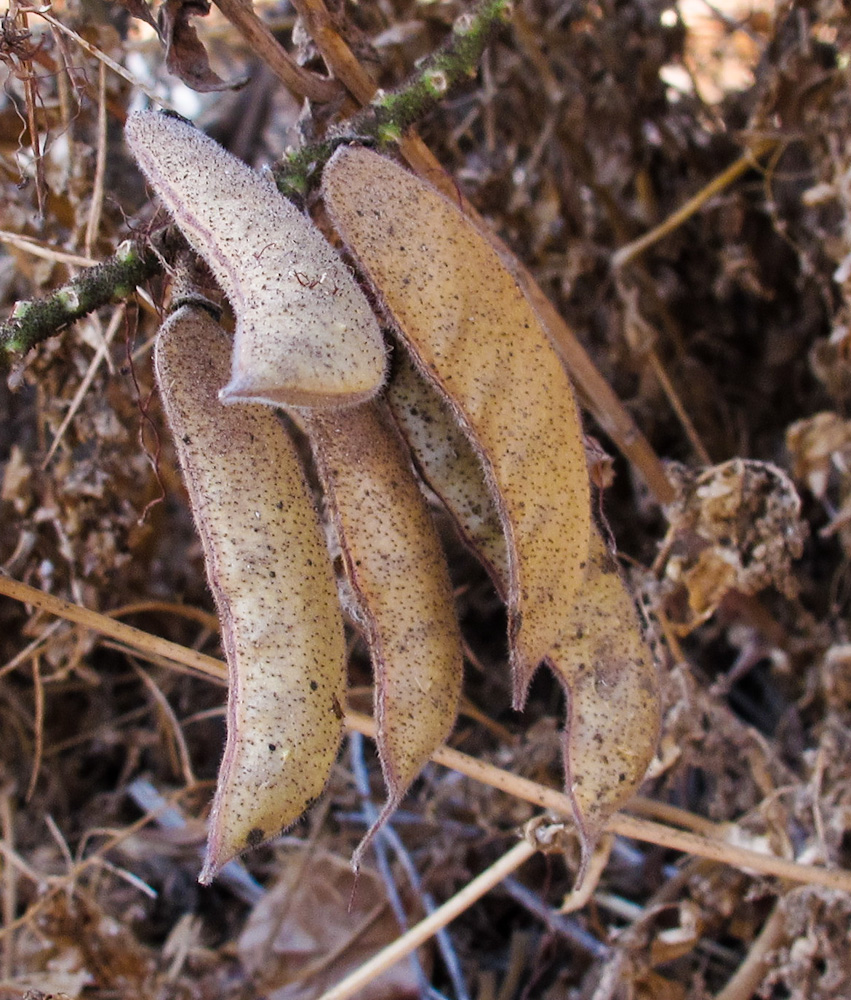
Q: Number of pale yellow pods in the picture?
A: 5